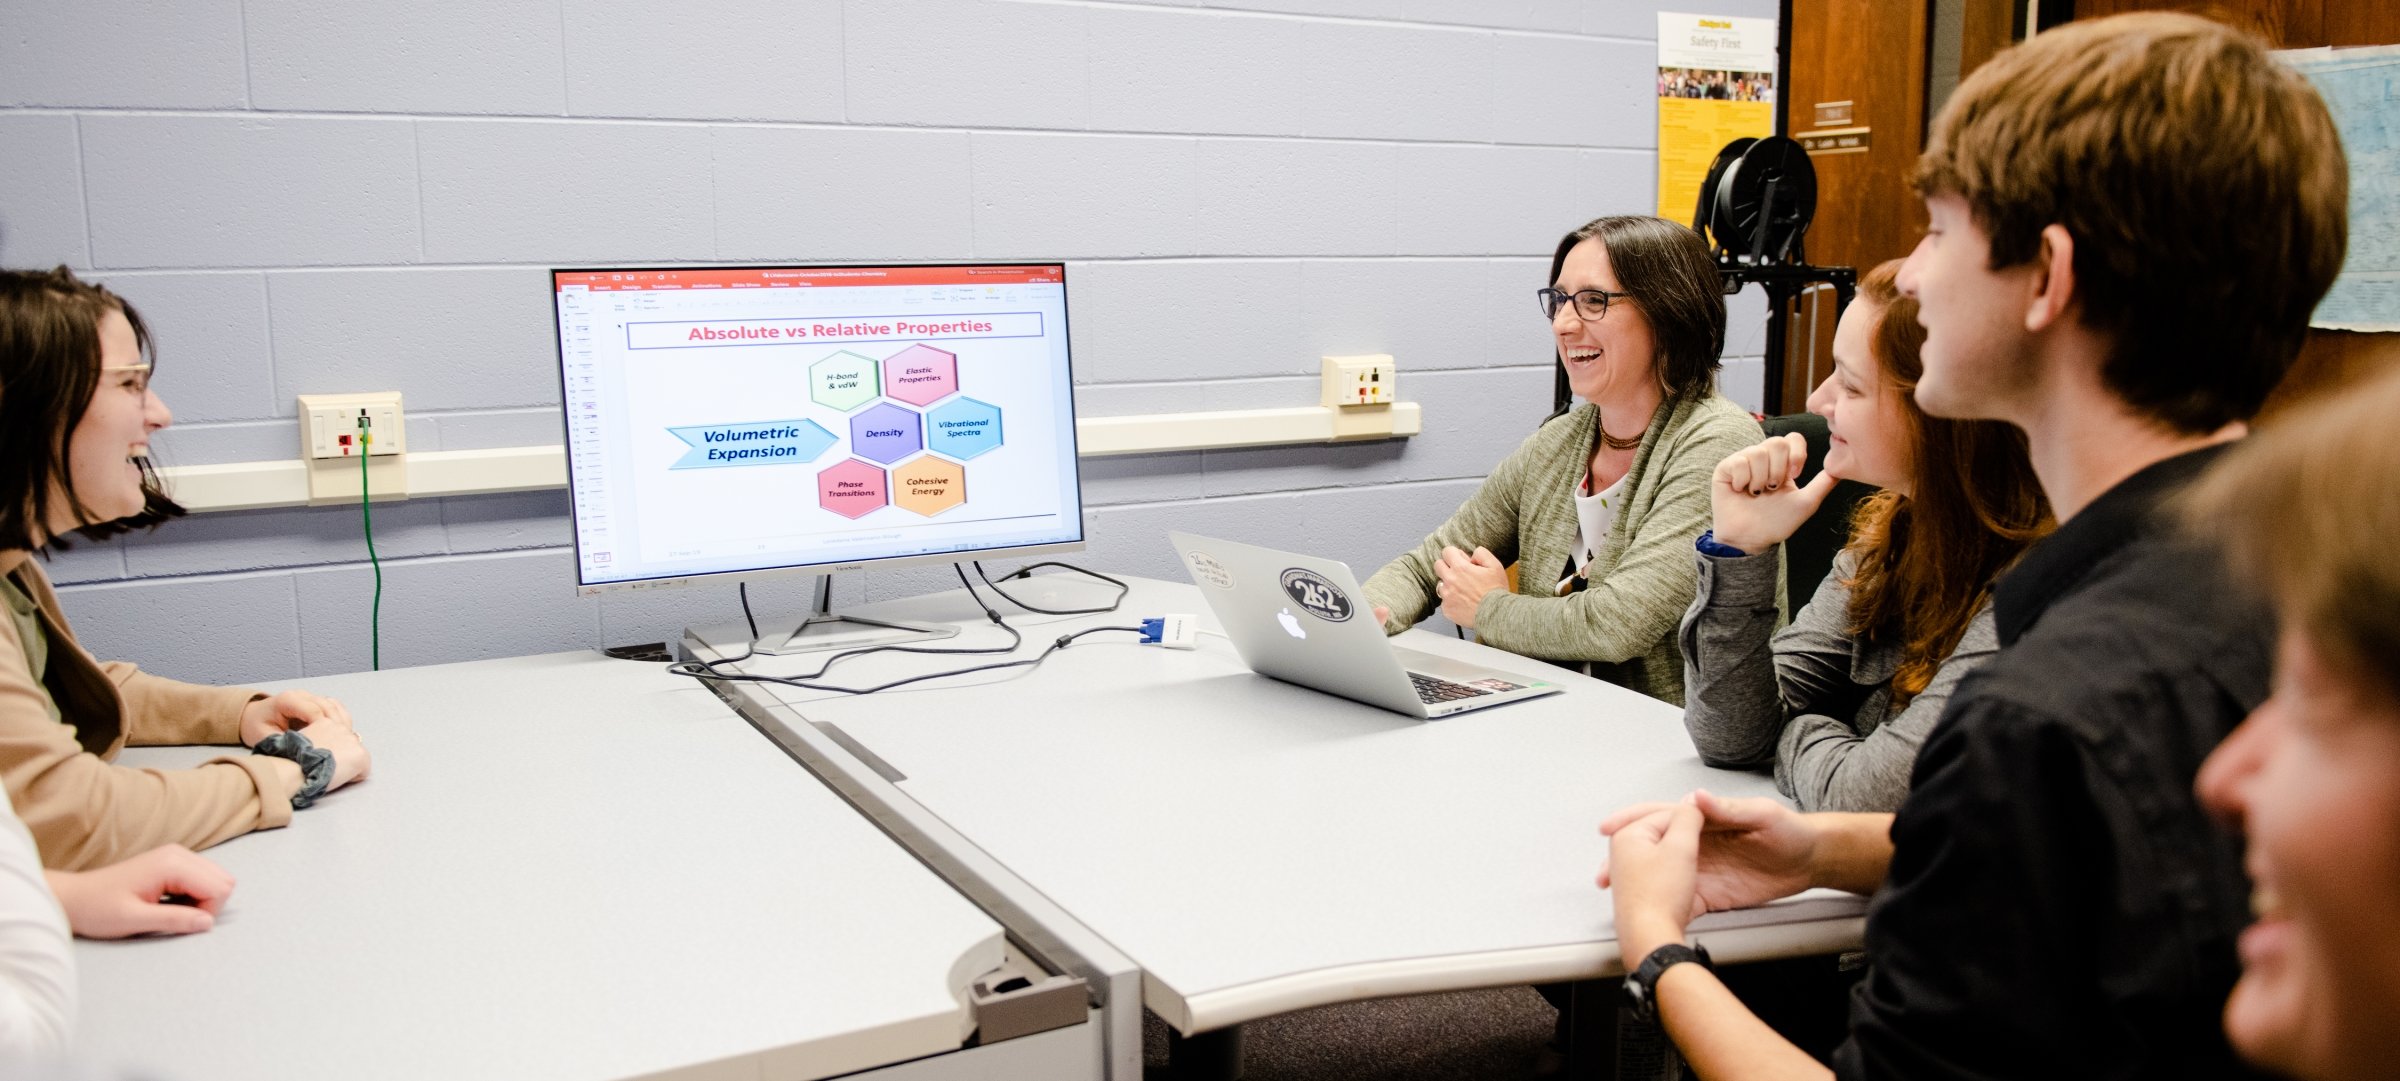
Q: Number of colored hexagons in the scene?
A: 6